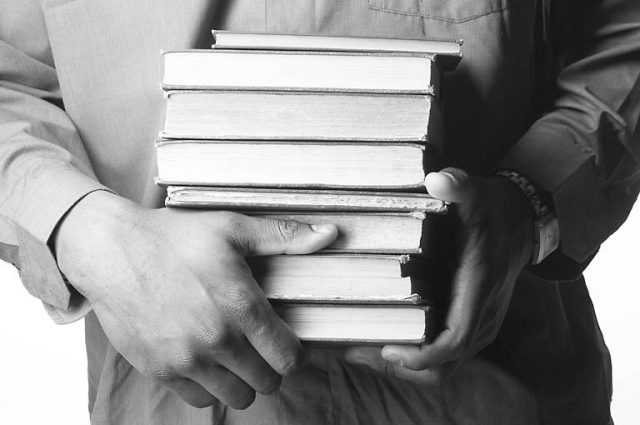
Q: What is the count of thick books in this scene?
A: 6